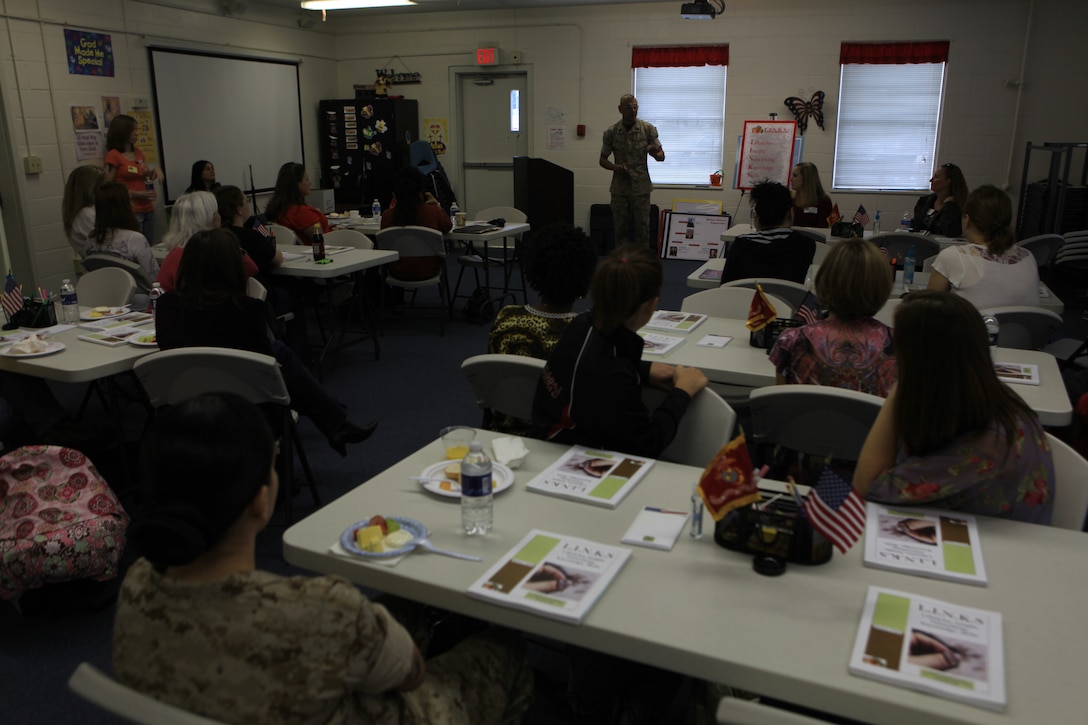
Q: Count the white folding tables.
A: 7